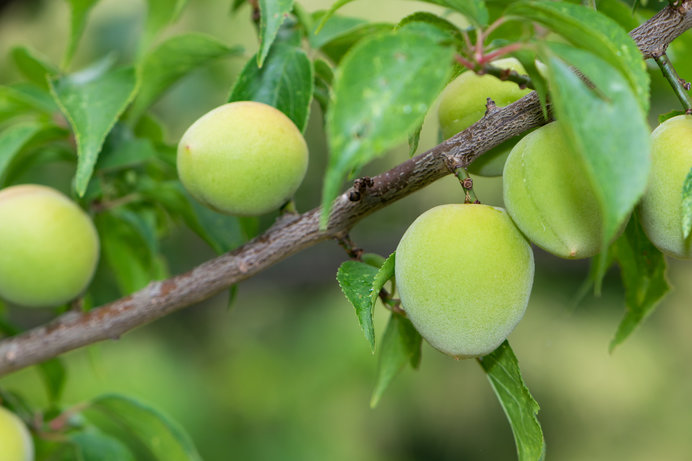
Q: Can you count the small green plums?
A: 7